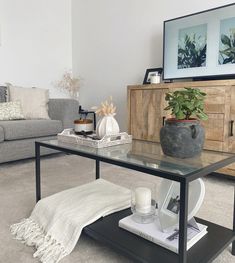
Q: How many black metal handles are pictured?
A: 2